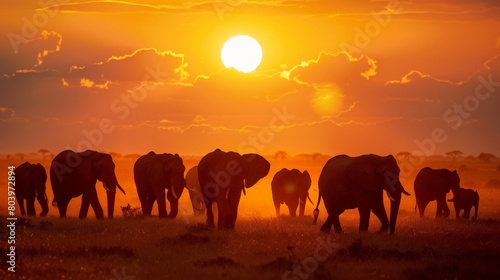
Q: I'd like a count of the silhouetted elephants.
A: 9